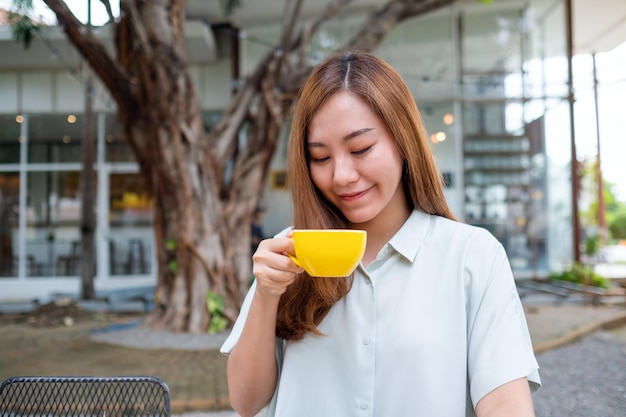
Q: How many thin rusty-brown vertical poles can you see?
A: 2